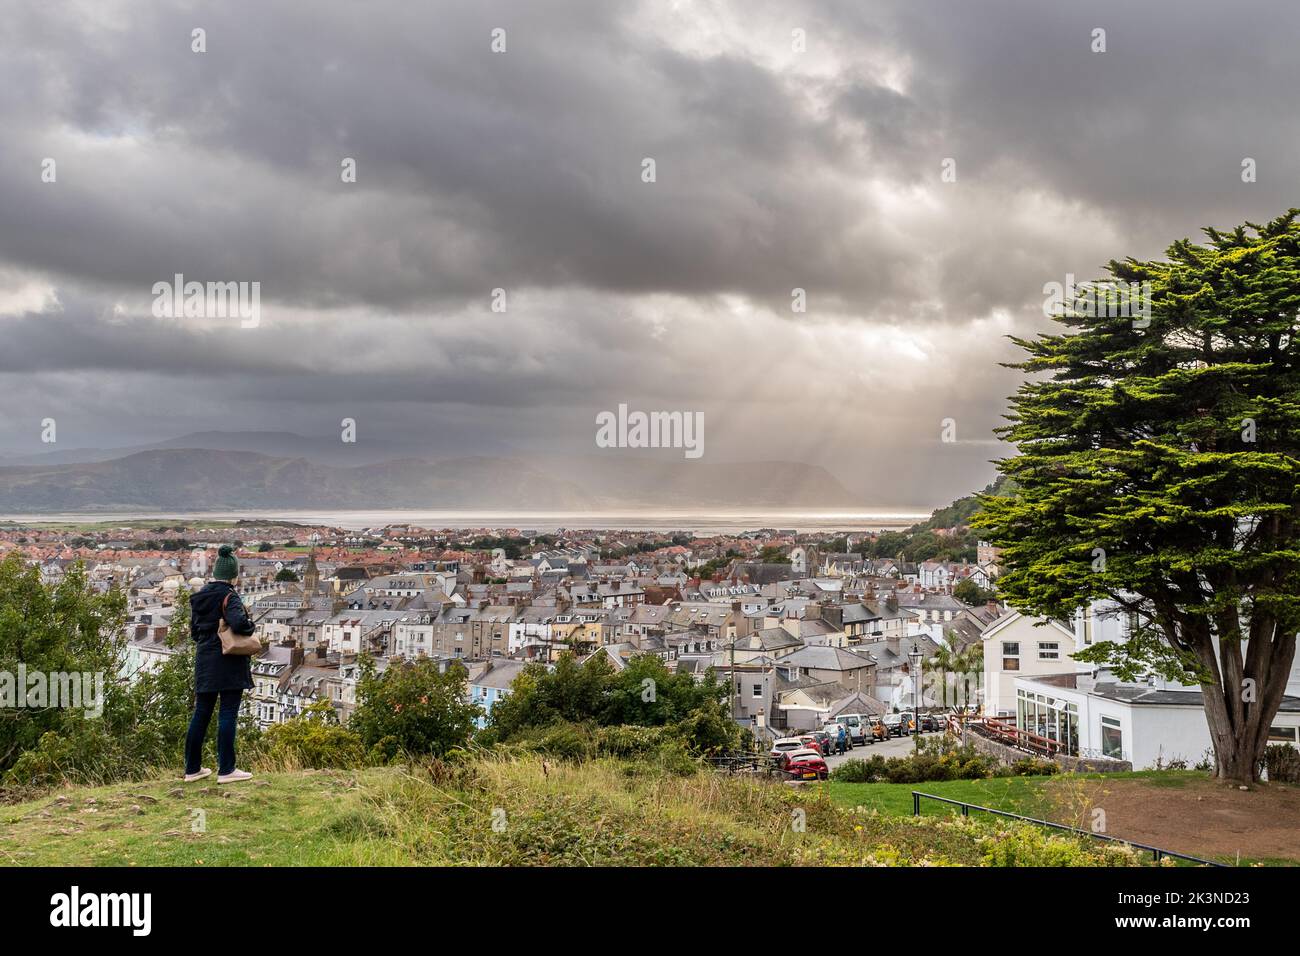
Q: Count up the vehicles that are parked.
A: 11